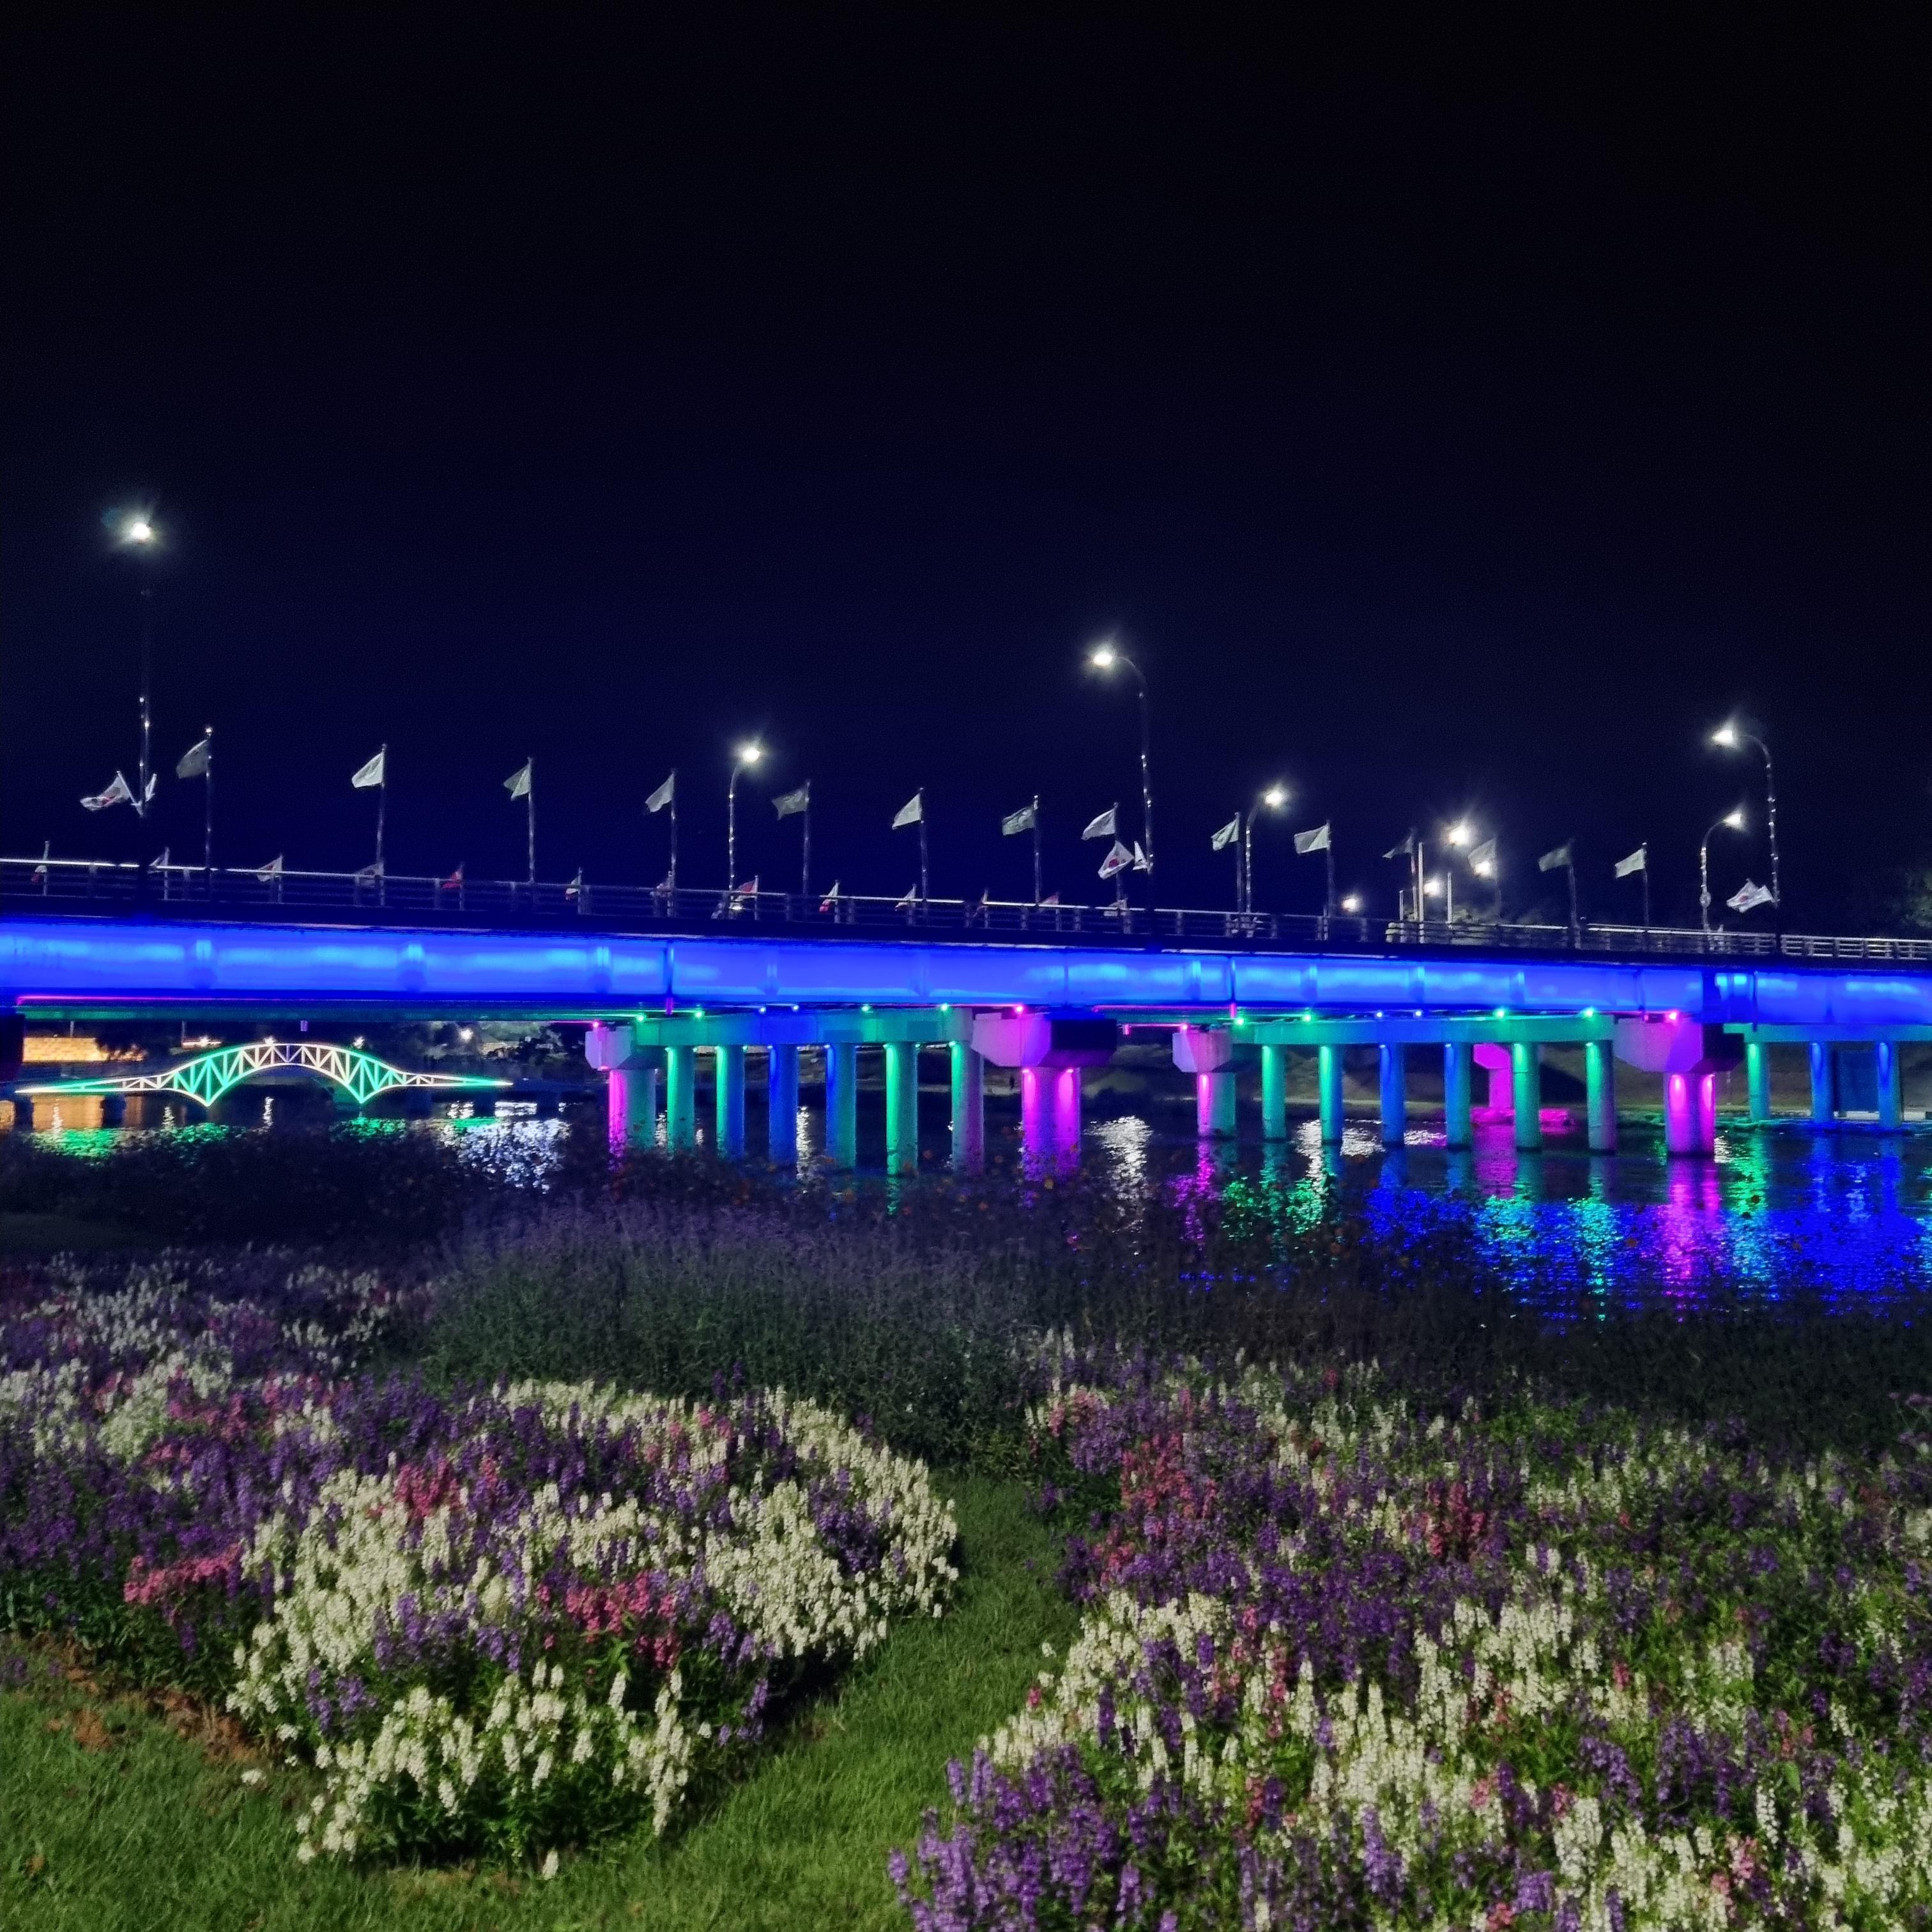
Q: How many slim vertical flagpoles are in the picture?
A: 14